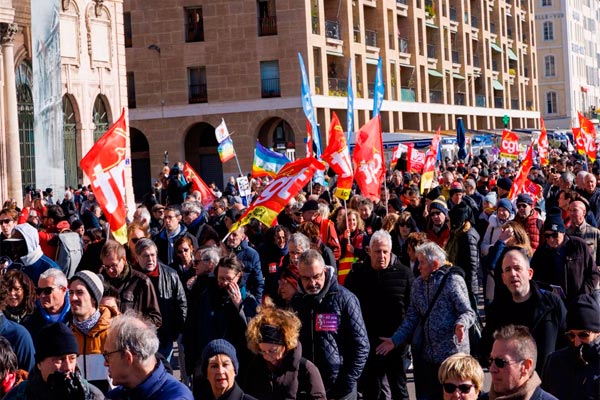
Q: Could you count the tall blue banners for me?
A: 3